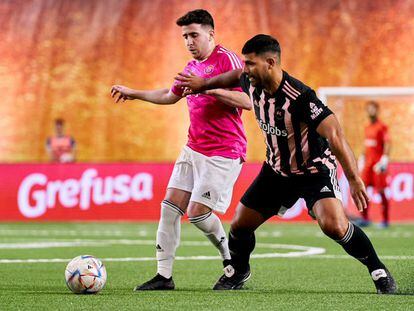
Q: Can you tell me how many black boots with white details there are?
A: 2